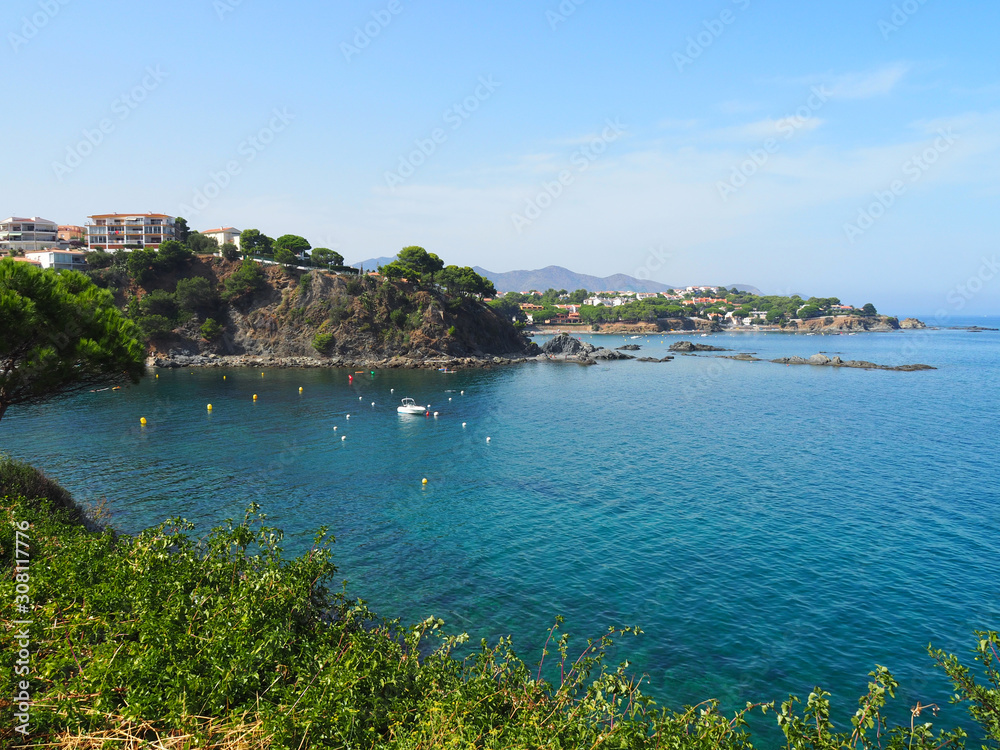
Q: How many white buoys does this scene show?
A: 12